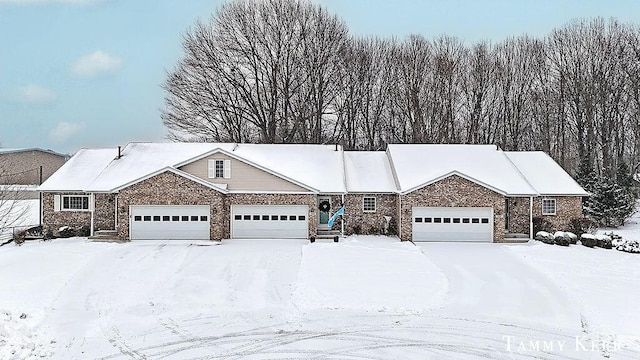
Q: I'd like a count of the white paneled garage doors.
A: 3